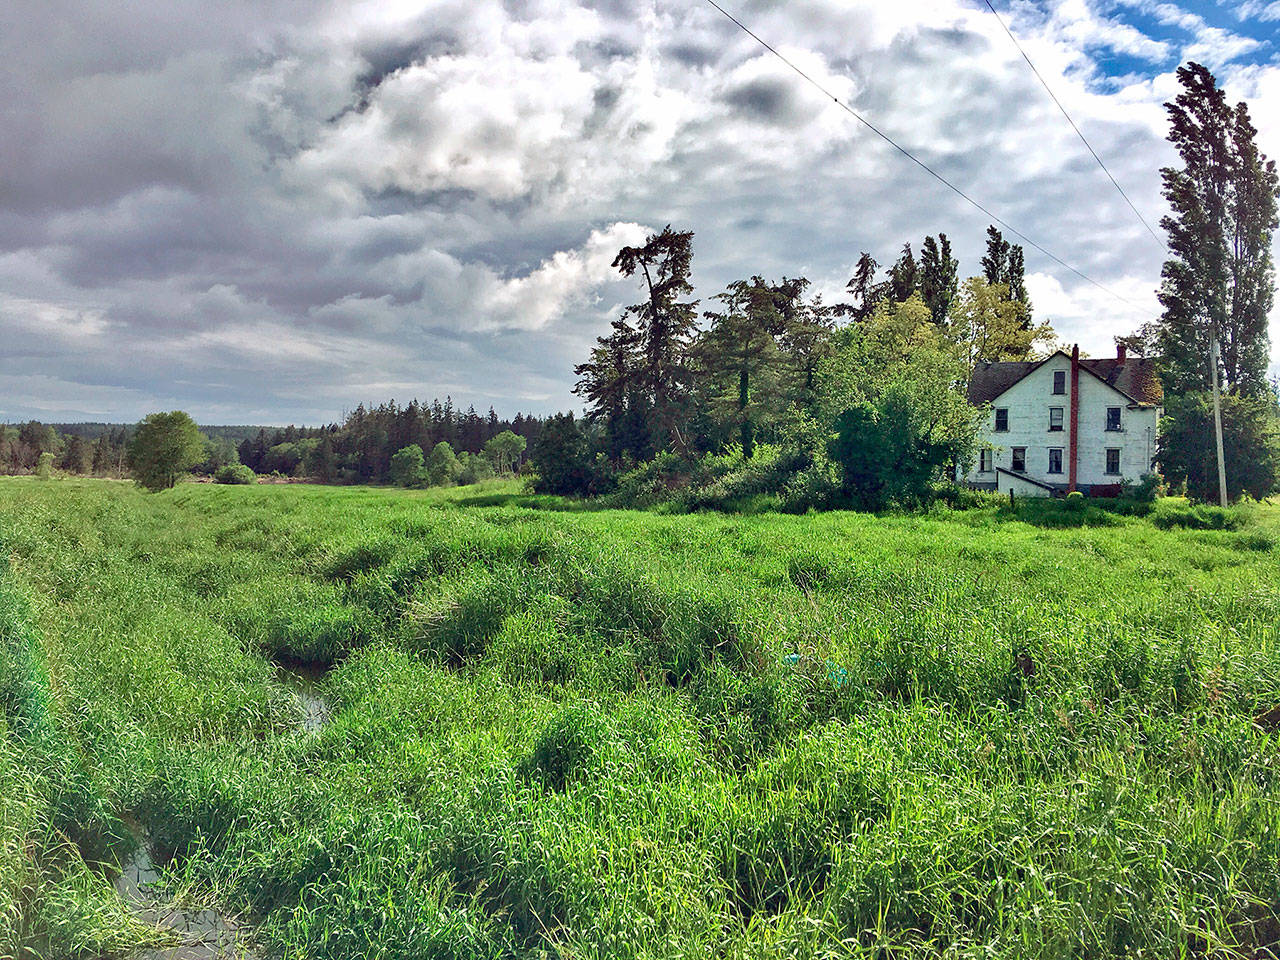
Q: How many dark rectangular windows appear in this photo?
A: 8